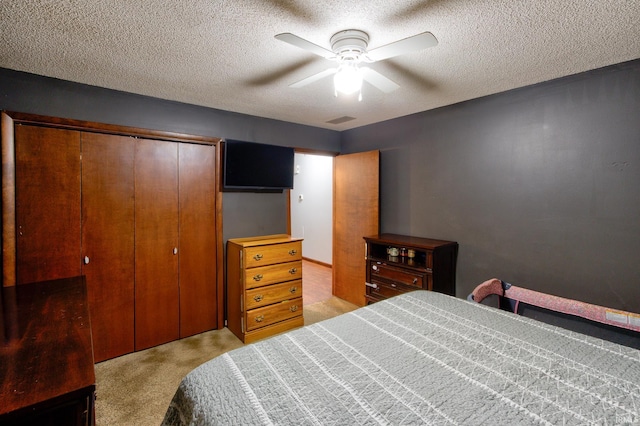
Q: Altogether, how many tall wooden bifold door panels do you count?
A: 4